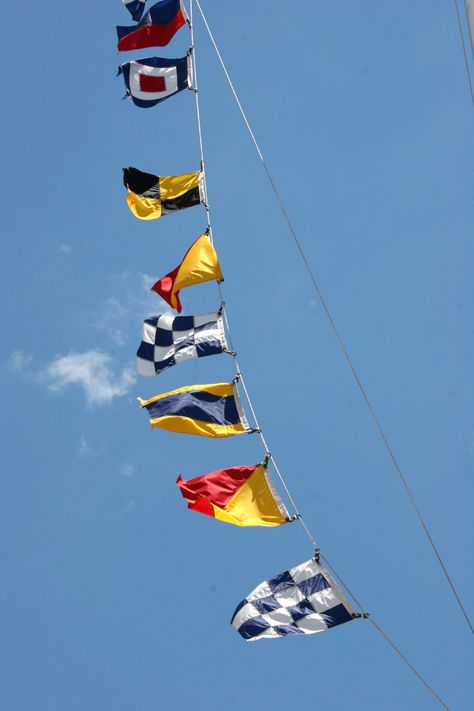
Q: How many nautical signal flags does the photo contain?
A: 9